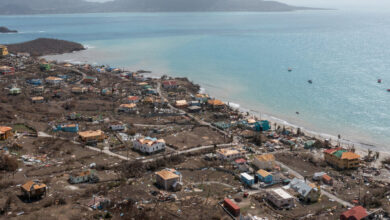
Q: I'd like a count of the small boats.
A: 5